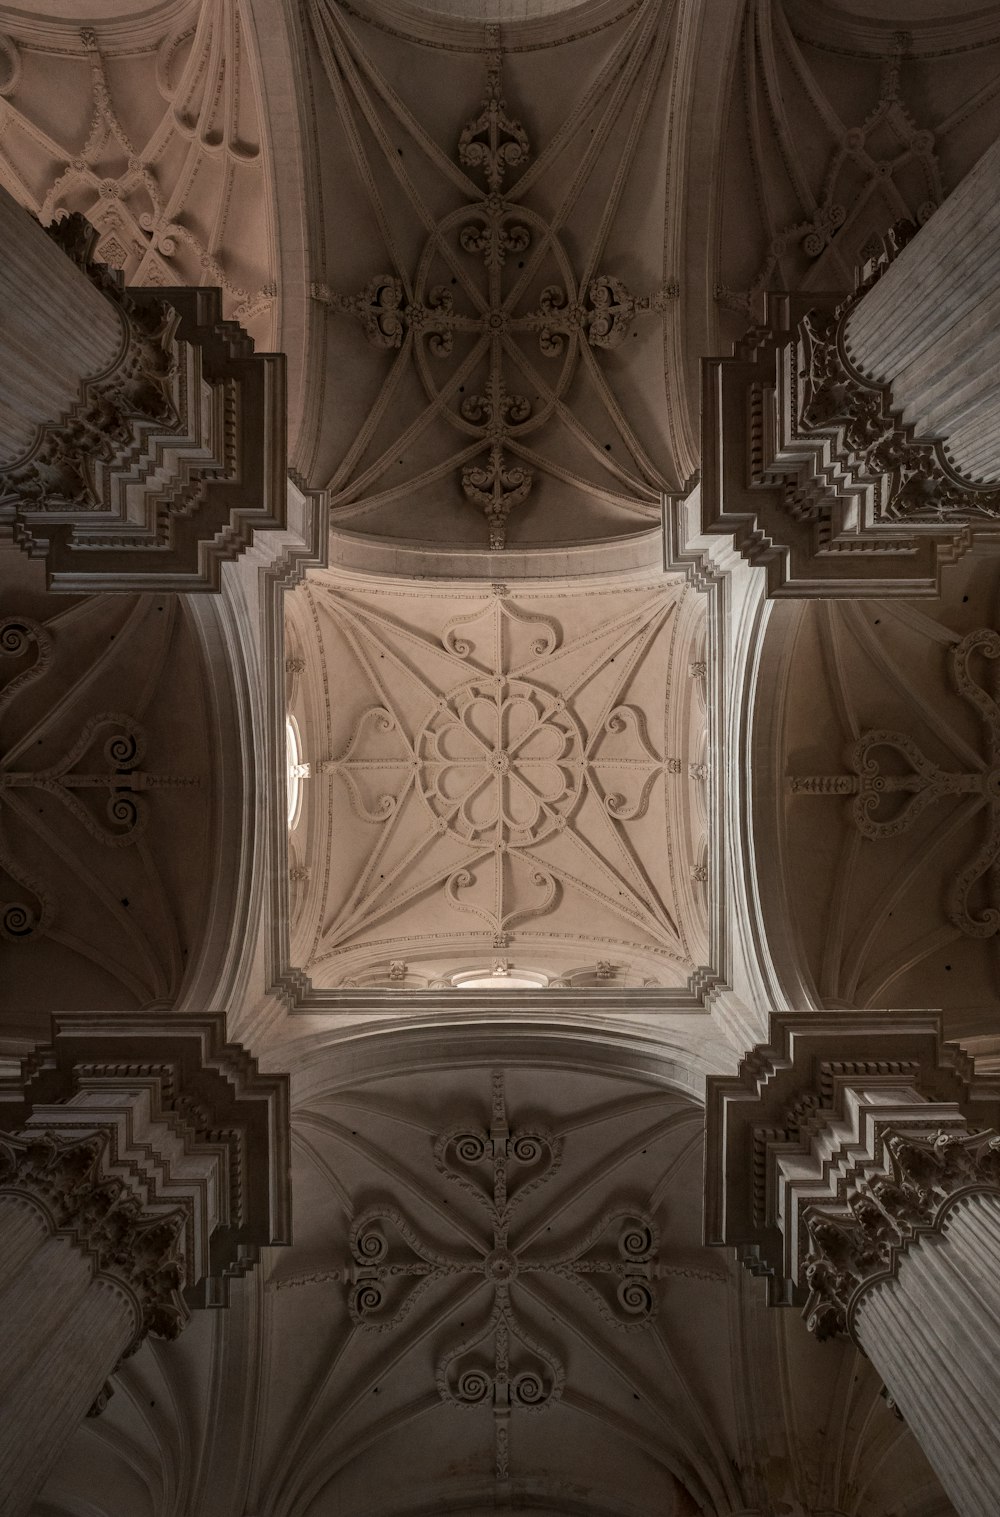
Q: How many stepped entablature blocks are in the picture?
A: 4